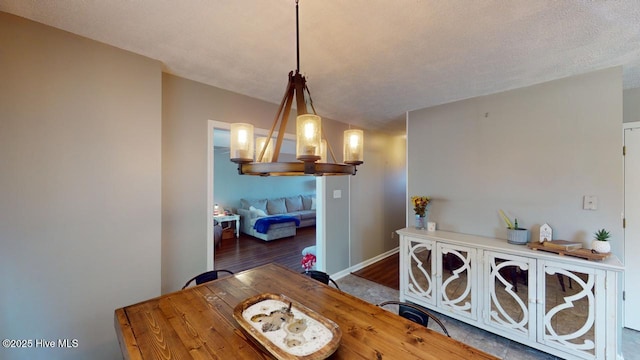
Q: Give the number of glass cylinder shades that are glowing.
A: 5